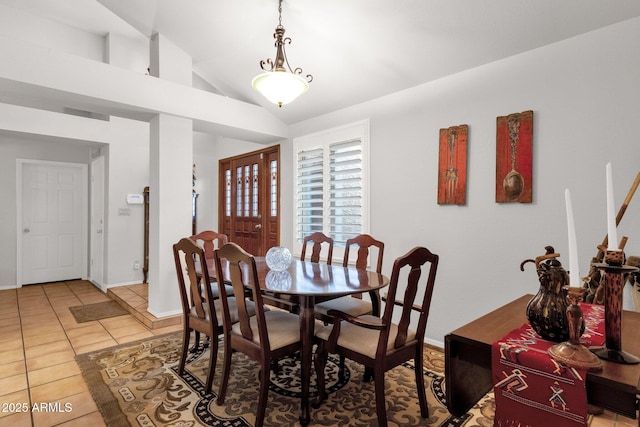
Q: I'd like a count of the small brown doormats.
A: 1